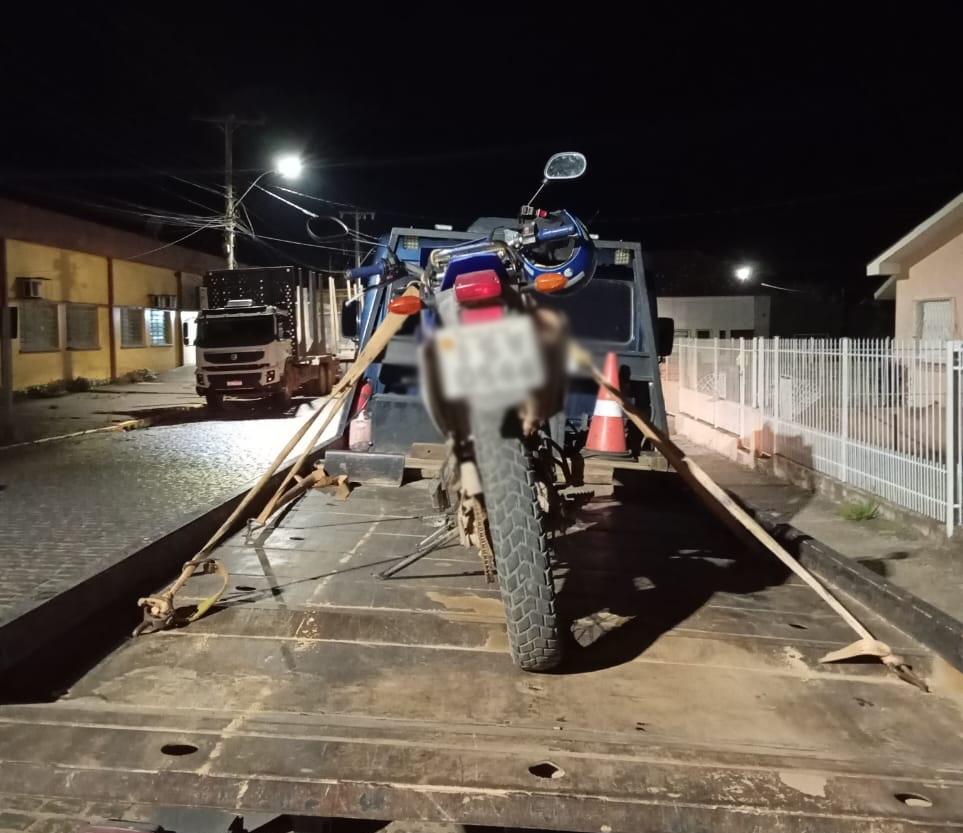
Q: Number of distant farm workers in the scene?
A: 0